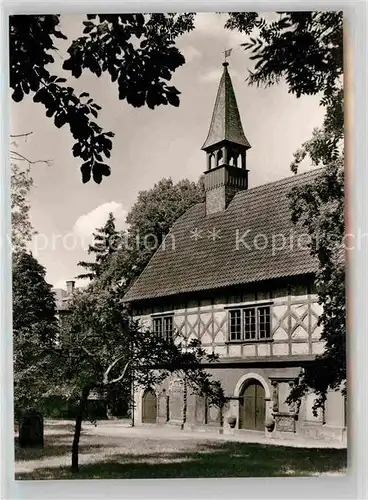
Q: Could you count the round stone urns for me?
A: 2